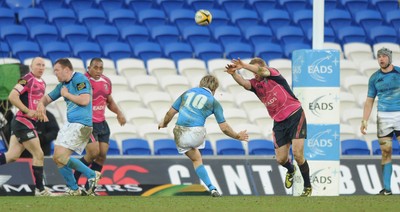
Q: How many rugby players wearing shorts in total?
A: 6